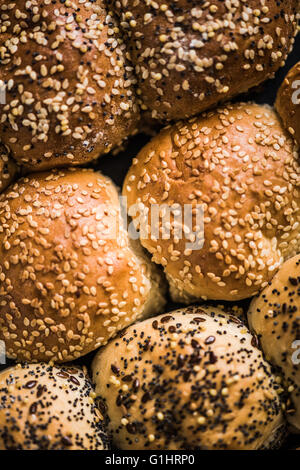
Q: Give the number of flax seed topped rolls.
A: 3